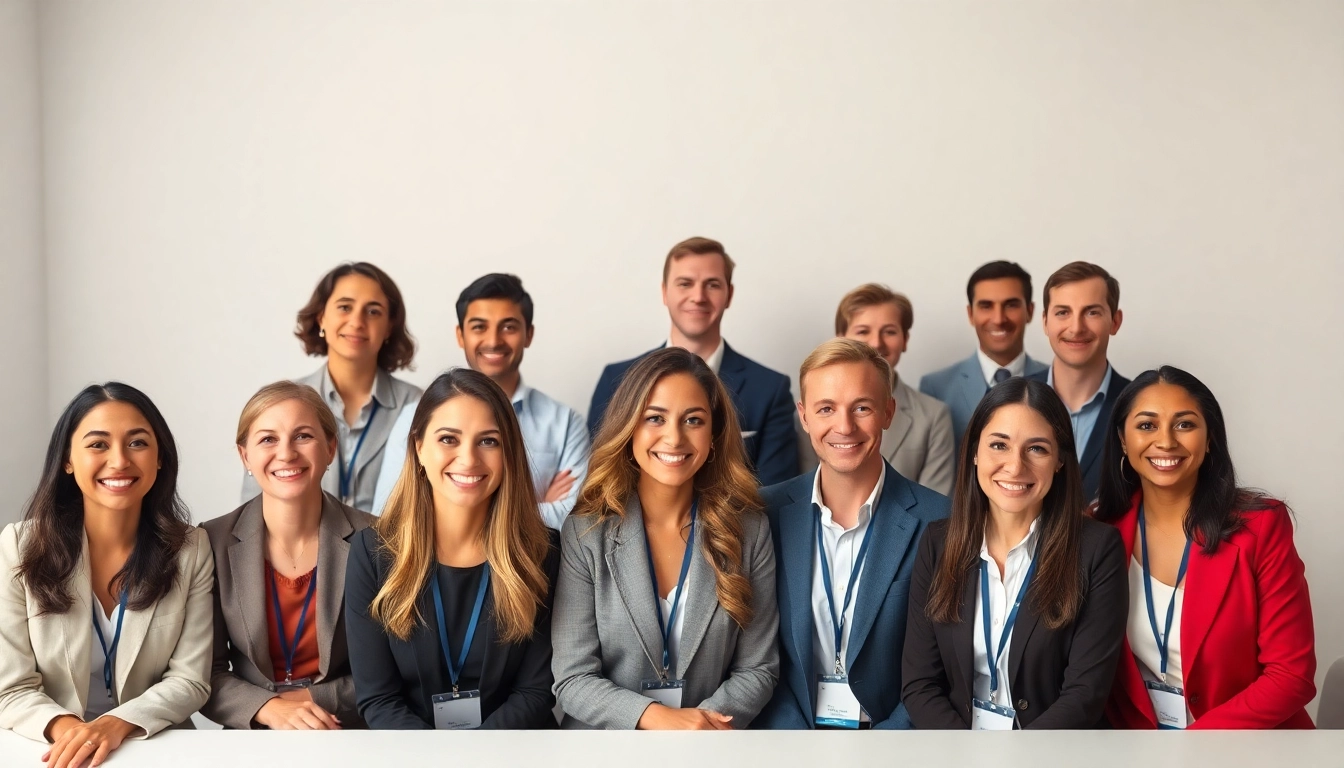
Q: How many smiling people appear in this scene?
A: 13